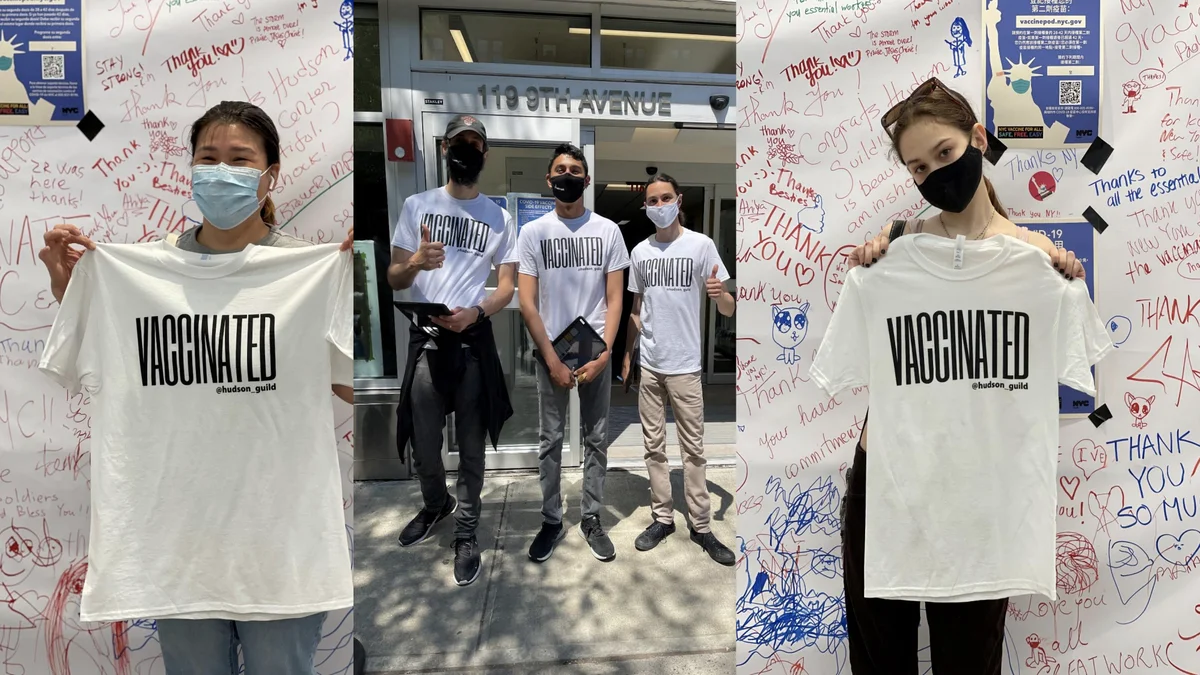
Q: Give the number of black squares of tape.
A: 5